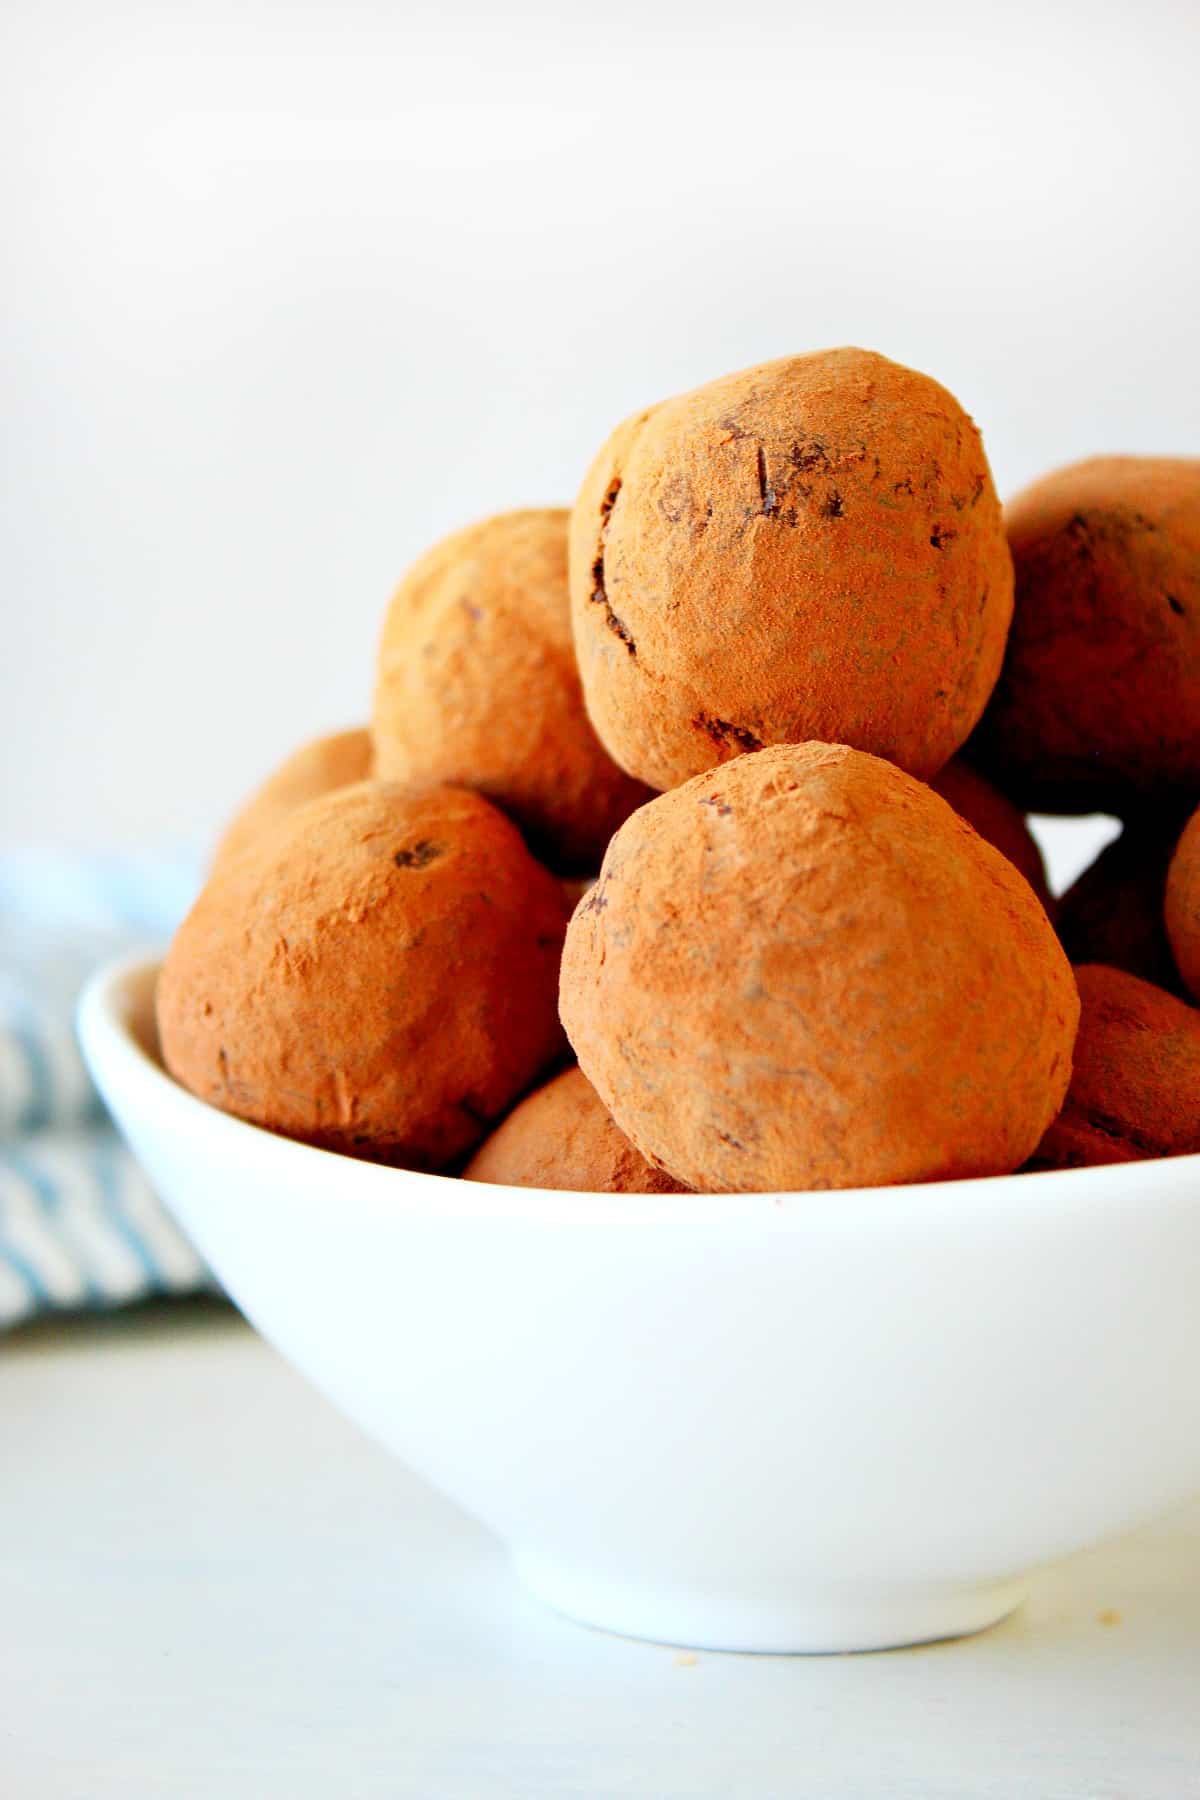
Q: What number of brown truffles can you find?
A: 11